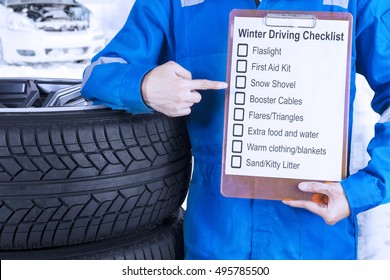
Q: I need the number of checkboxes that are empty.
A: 8